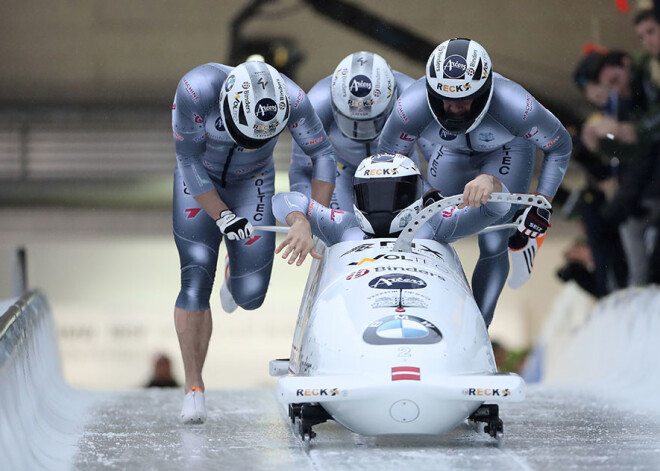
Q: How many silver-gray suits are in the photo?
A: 4